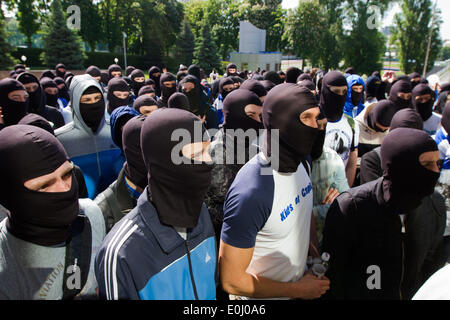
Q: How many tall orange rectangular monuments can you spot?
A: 0